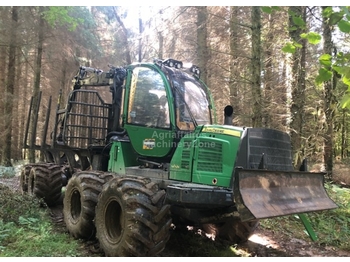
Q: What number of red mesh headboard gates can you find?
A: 0